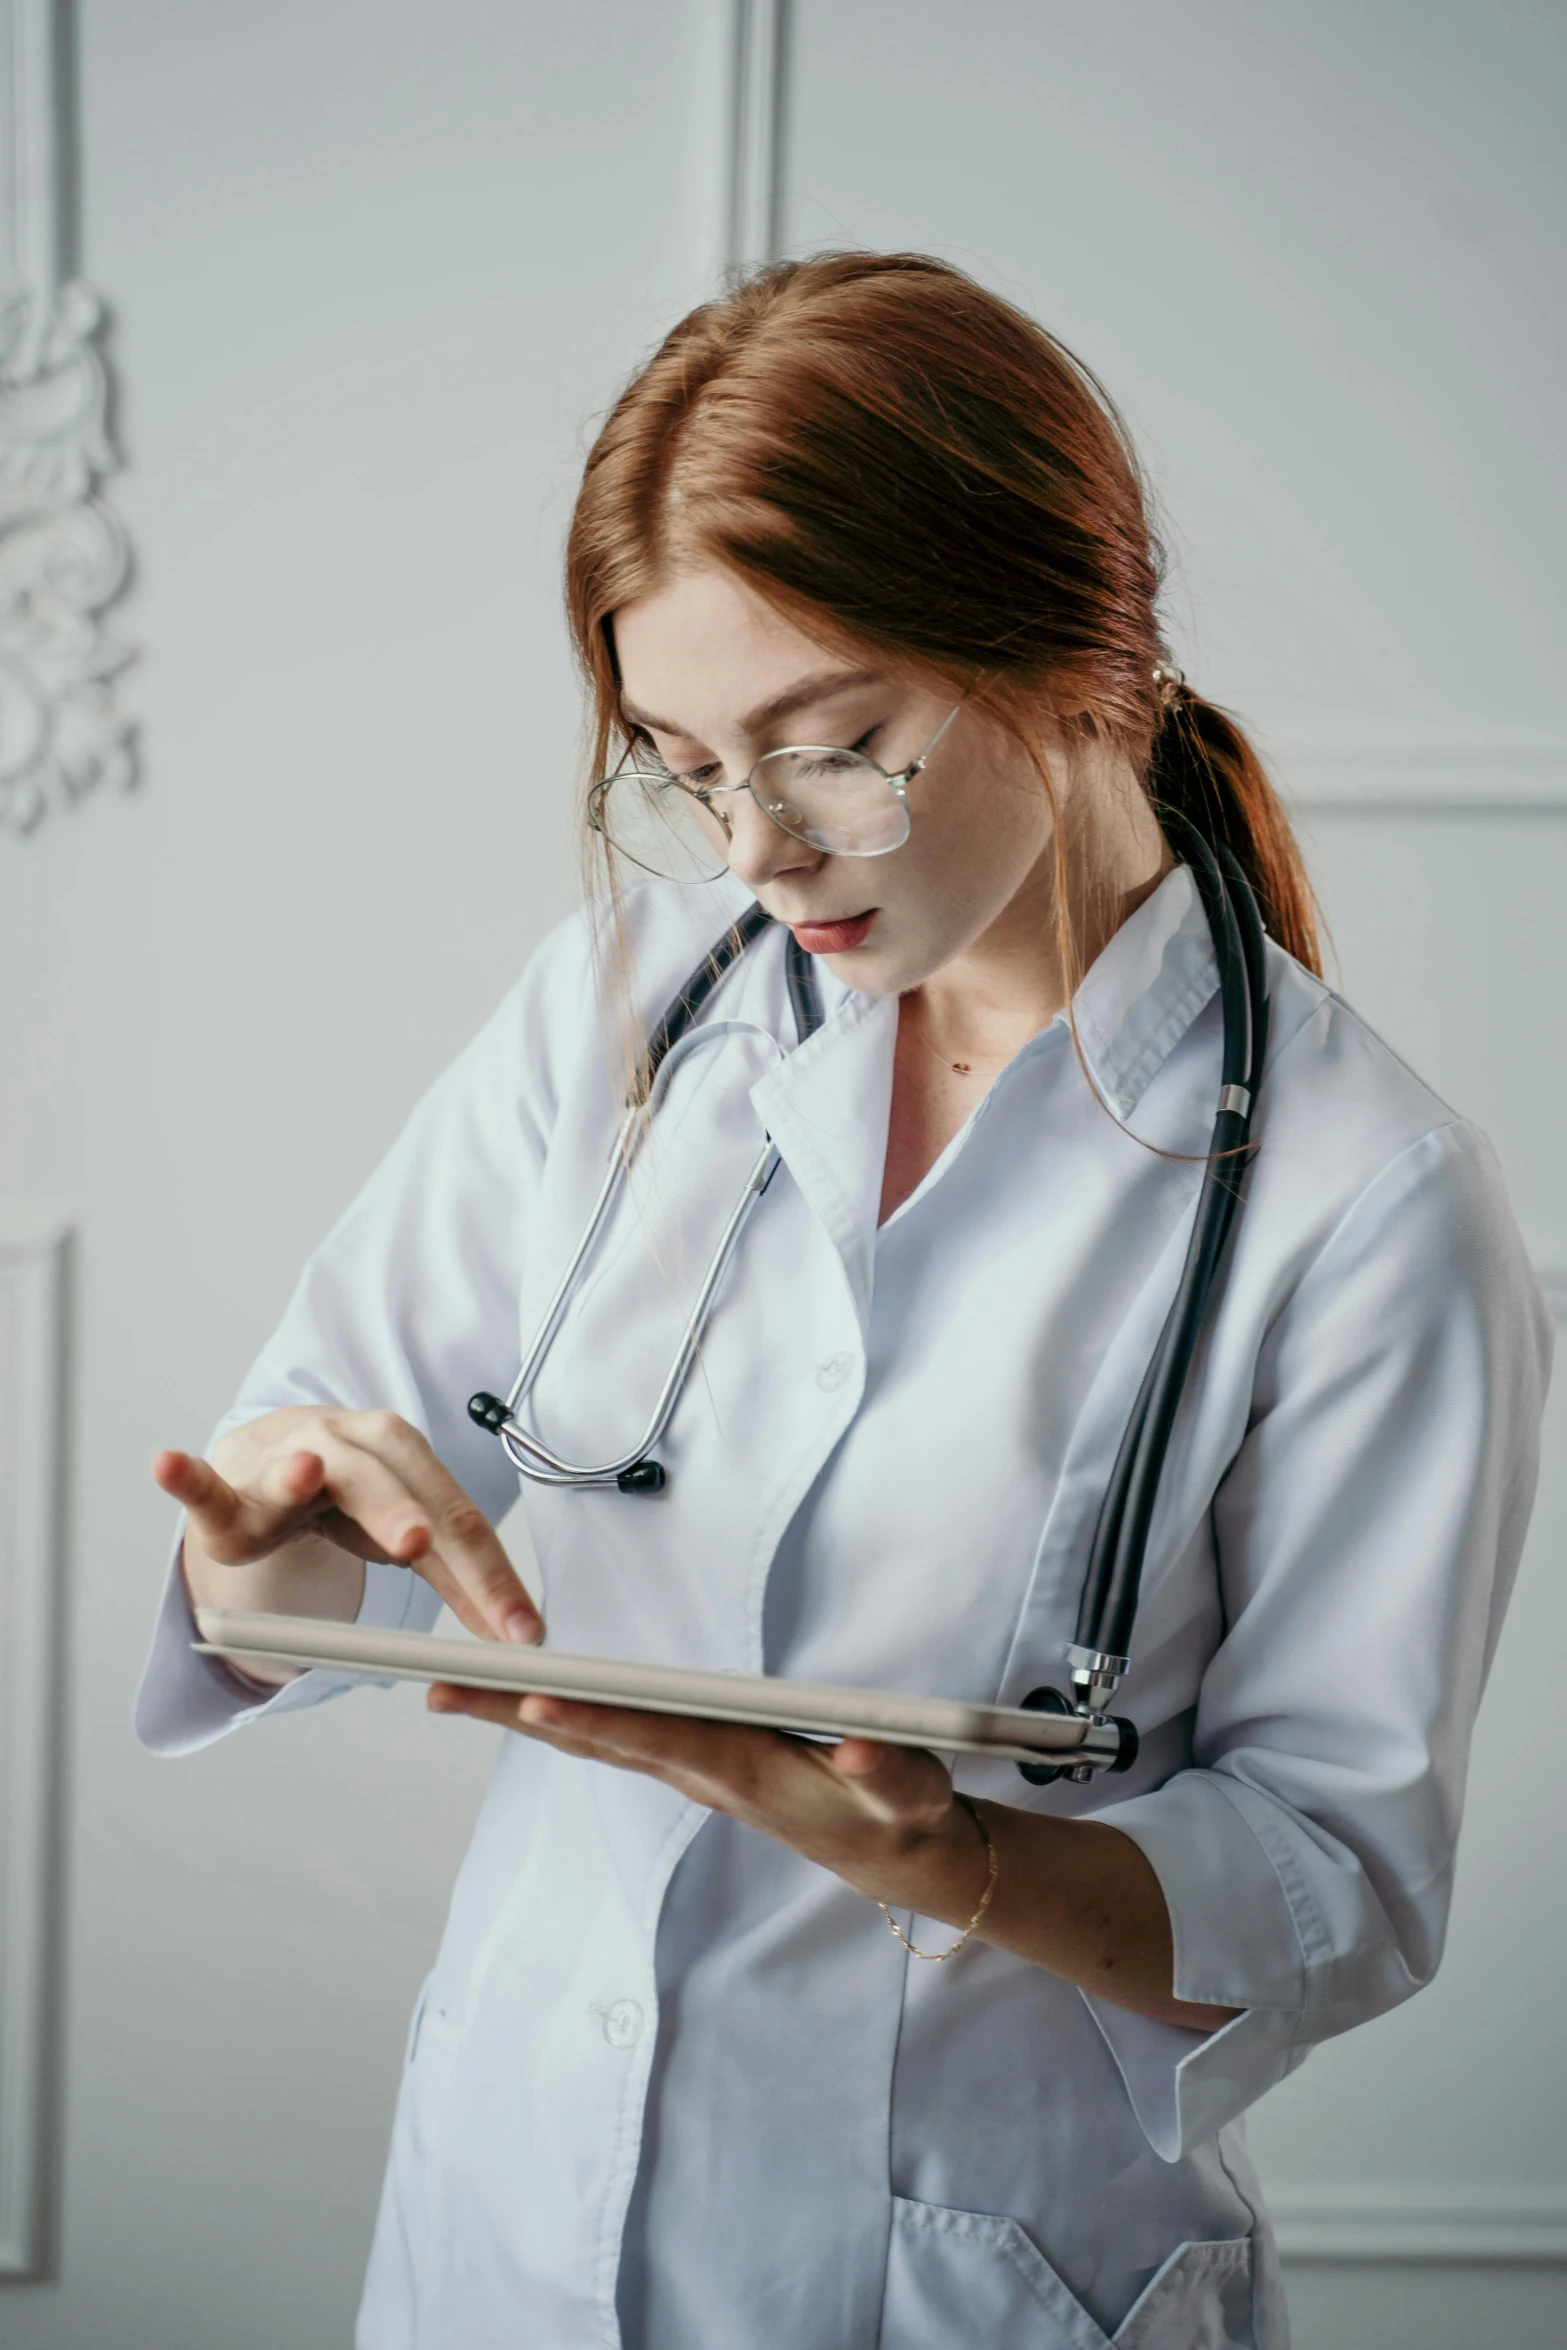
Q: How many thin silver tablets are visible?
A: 1